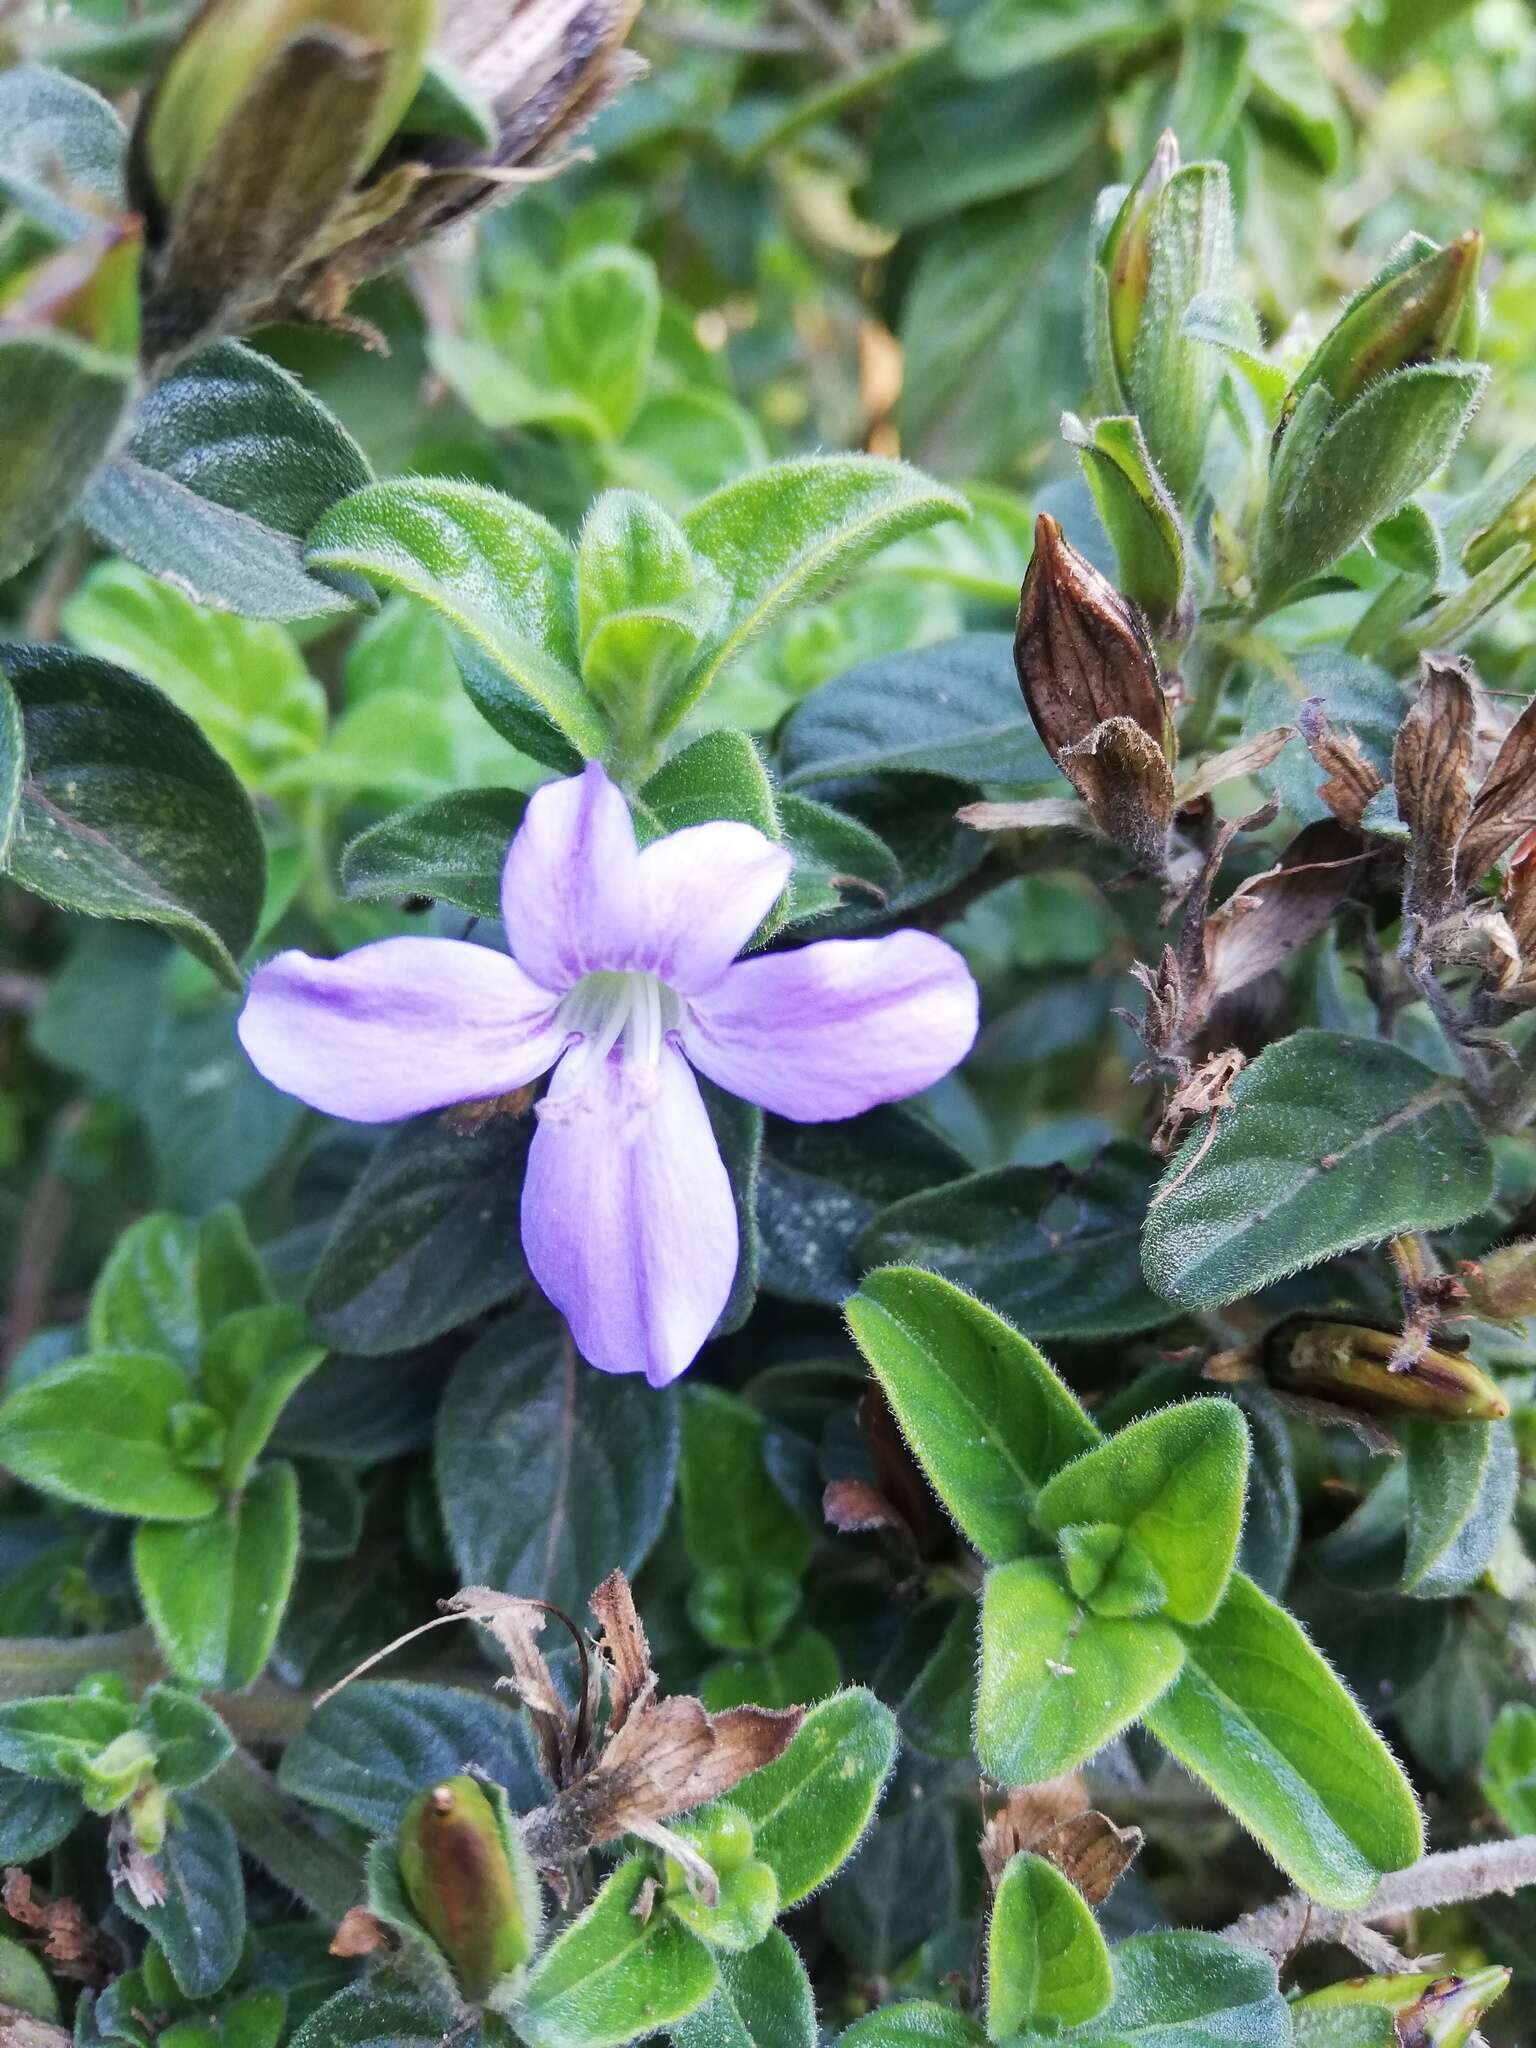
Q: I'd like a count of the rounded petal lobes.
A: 5